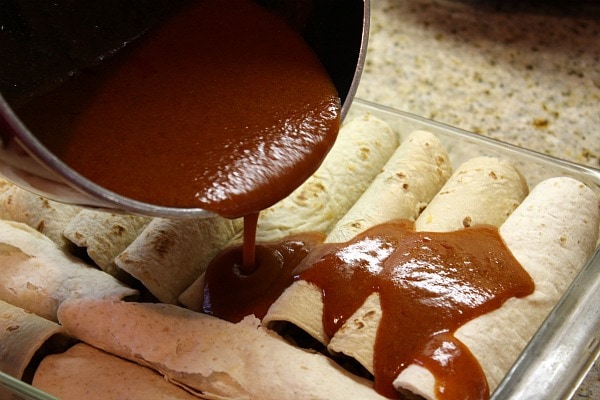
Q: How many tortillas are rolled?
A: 11